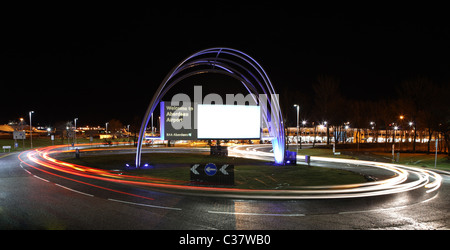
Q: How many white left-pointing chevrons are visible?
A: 2